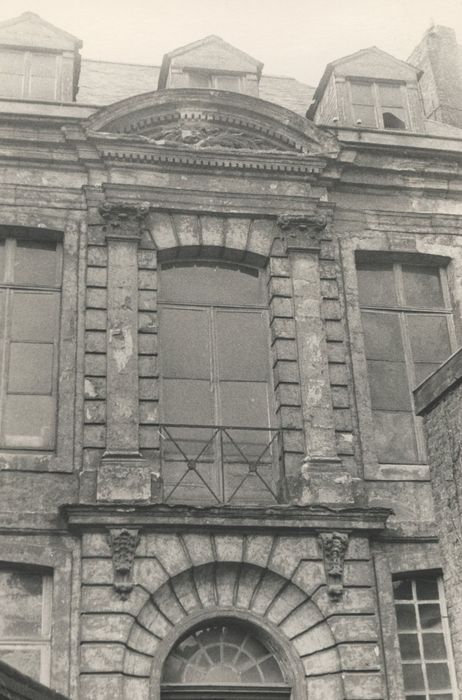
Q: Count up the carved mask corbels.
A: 2